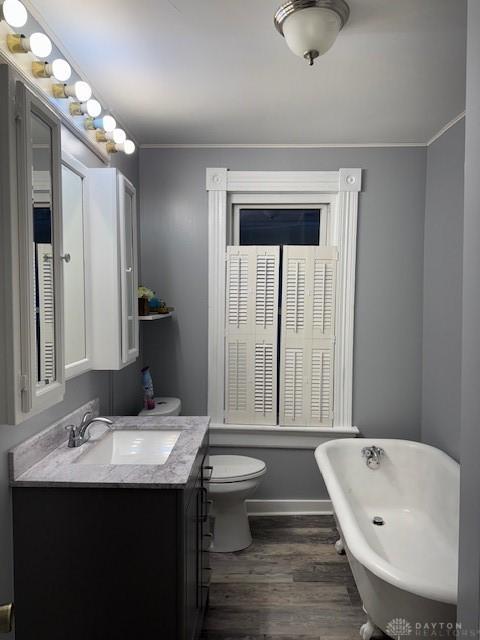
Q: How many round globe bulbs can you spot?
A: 8